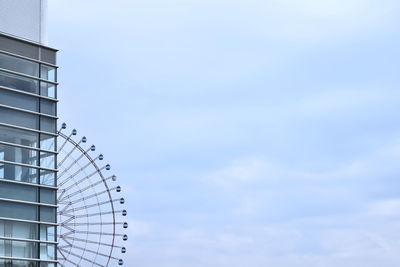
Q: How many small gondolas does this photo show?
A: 14